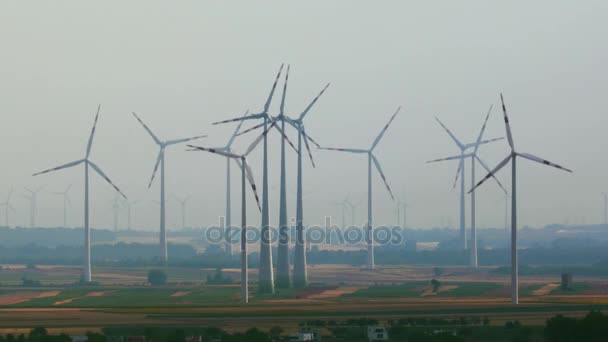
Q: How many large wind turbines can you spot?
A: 11